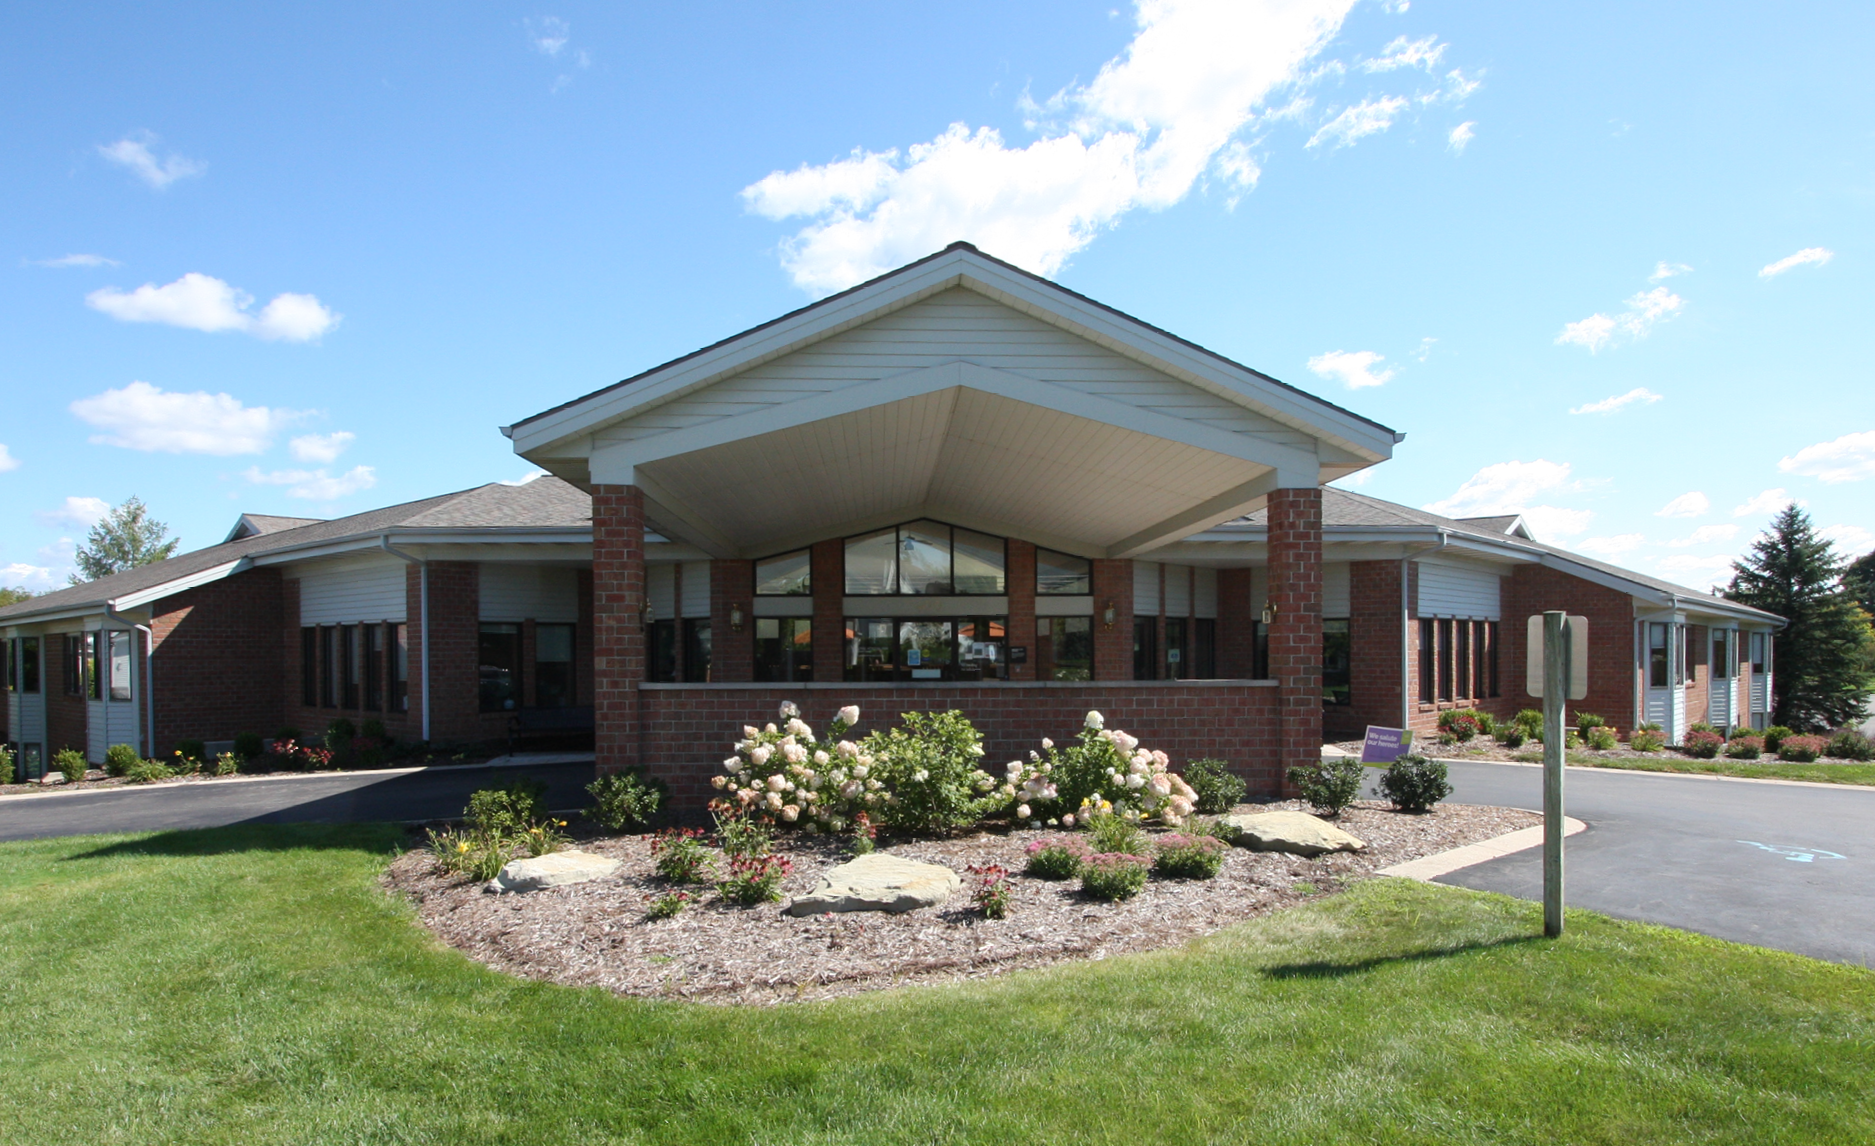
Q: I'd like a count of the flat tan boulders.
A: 3